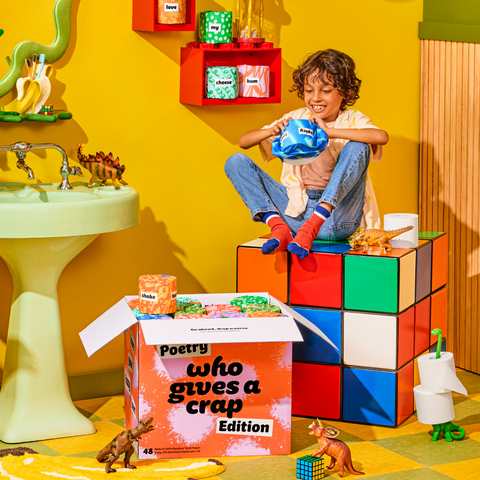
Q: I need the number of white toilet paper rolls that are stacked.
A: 2